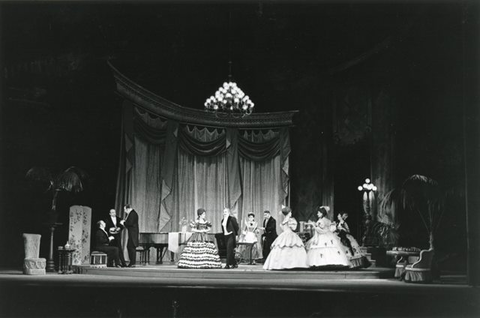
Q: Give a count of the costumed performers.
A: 10